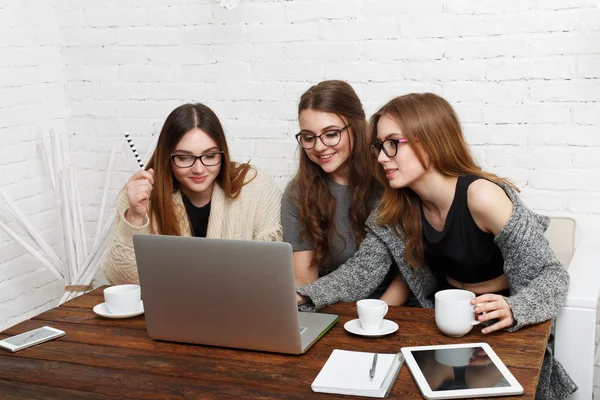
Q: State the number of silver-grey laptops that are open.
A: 1